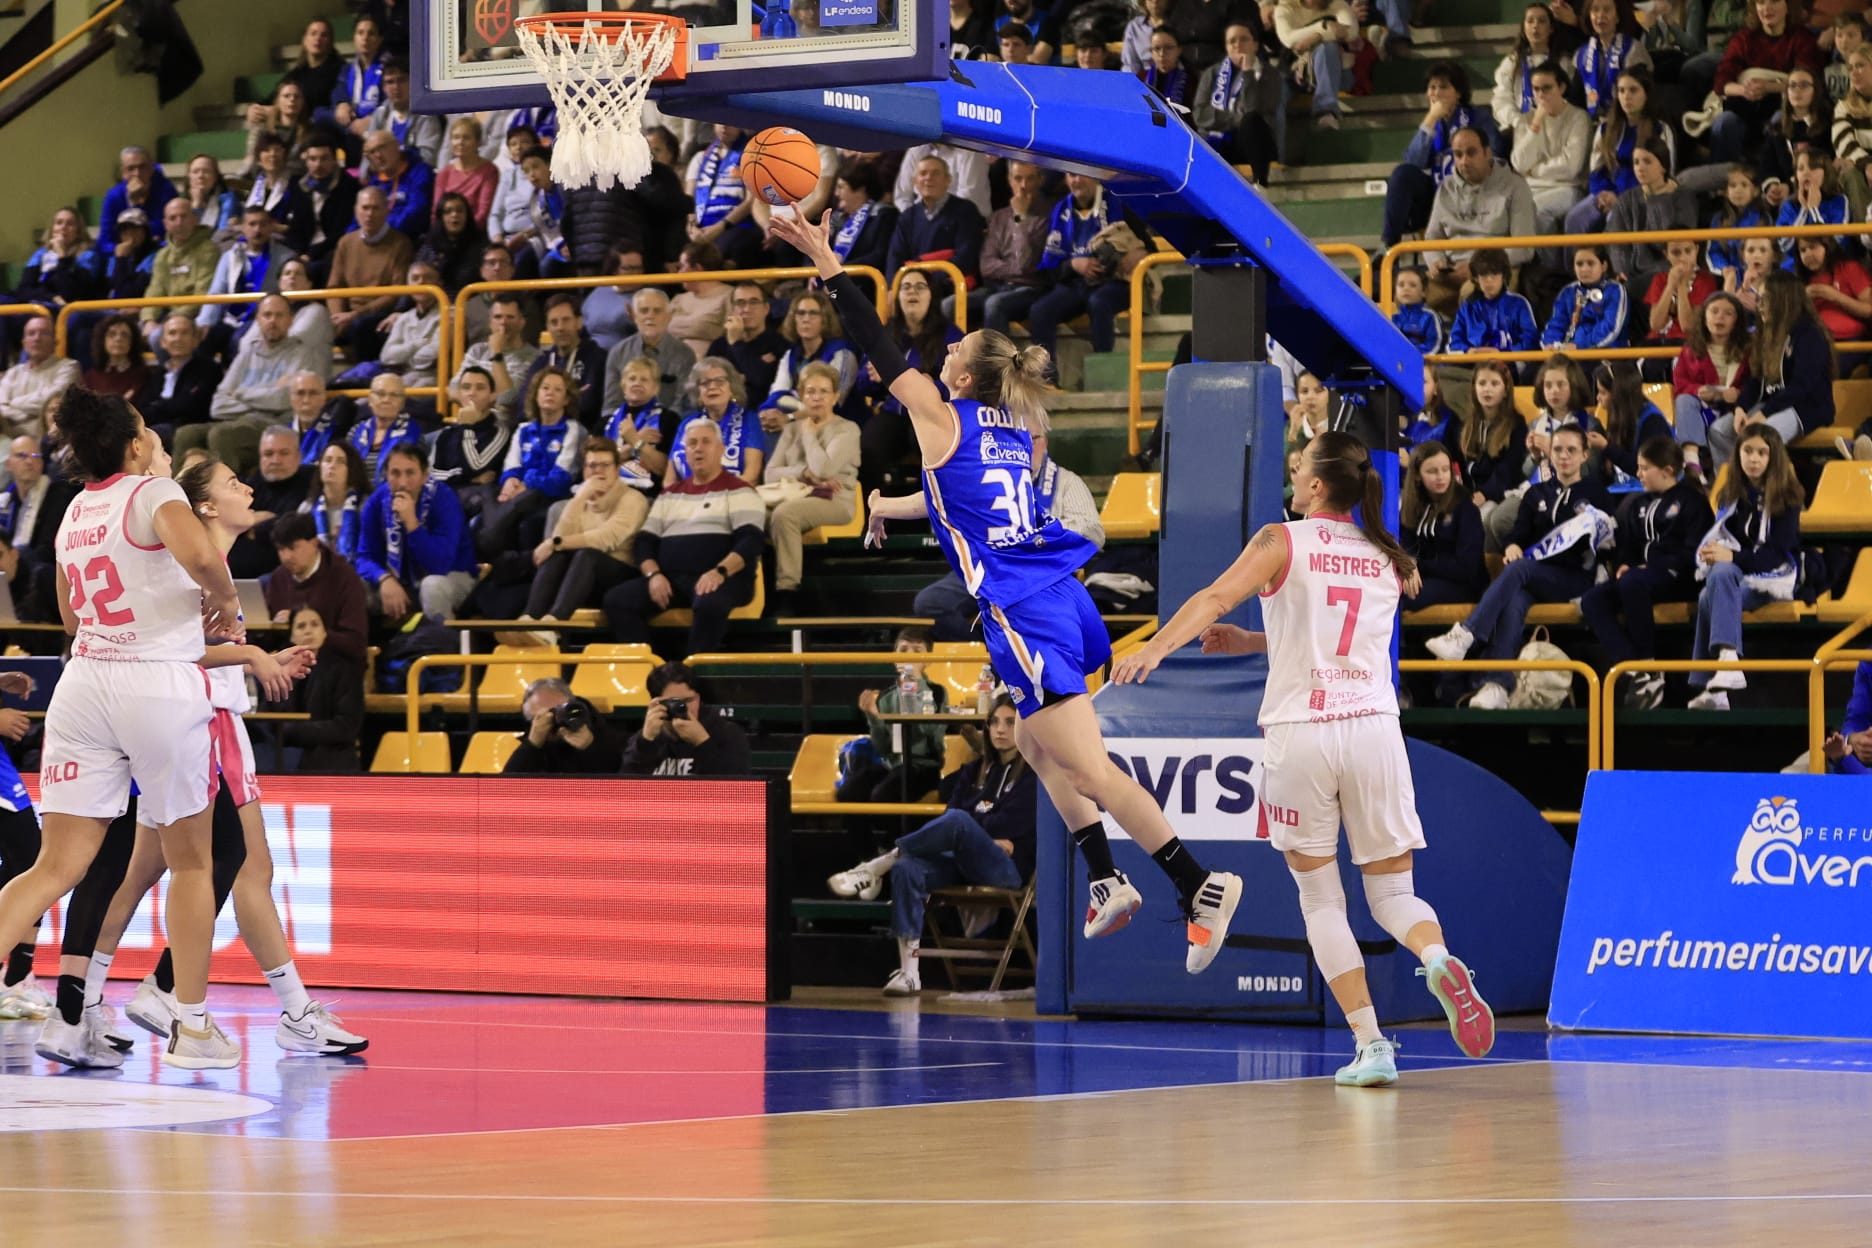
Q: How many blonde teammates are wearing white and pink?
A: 1